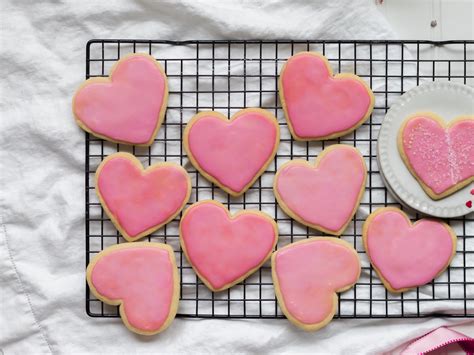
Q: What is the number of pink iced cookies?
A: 10